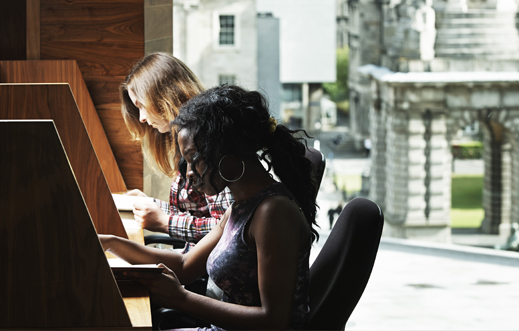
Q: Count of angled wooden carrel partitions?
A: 3